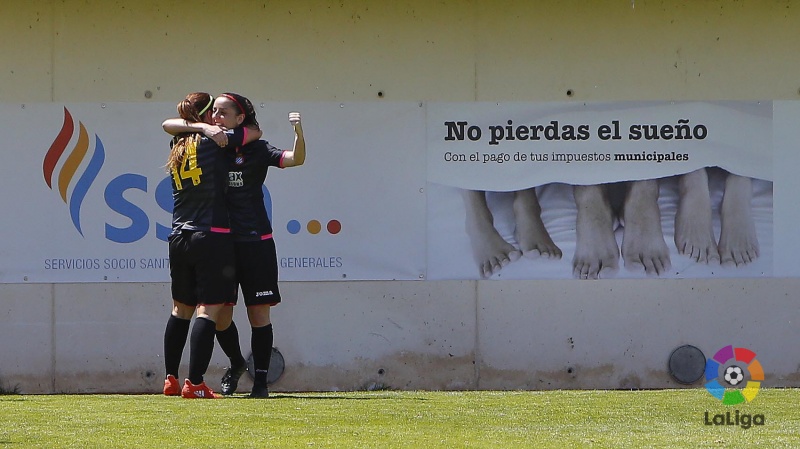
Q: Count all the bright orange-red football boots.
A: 2